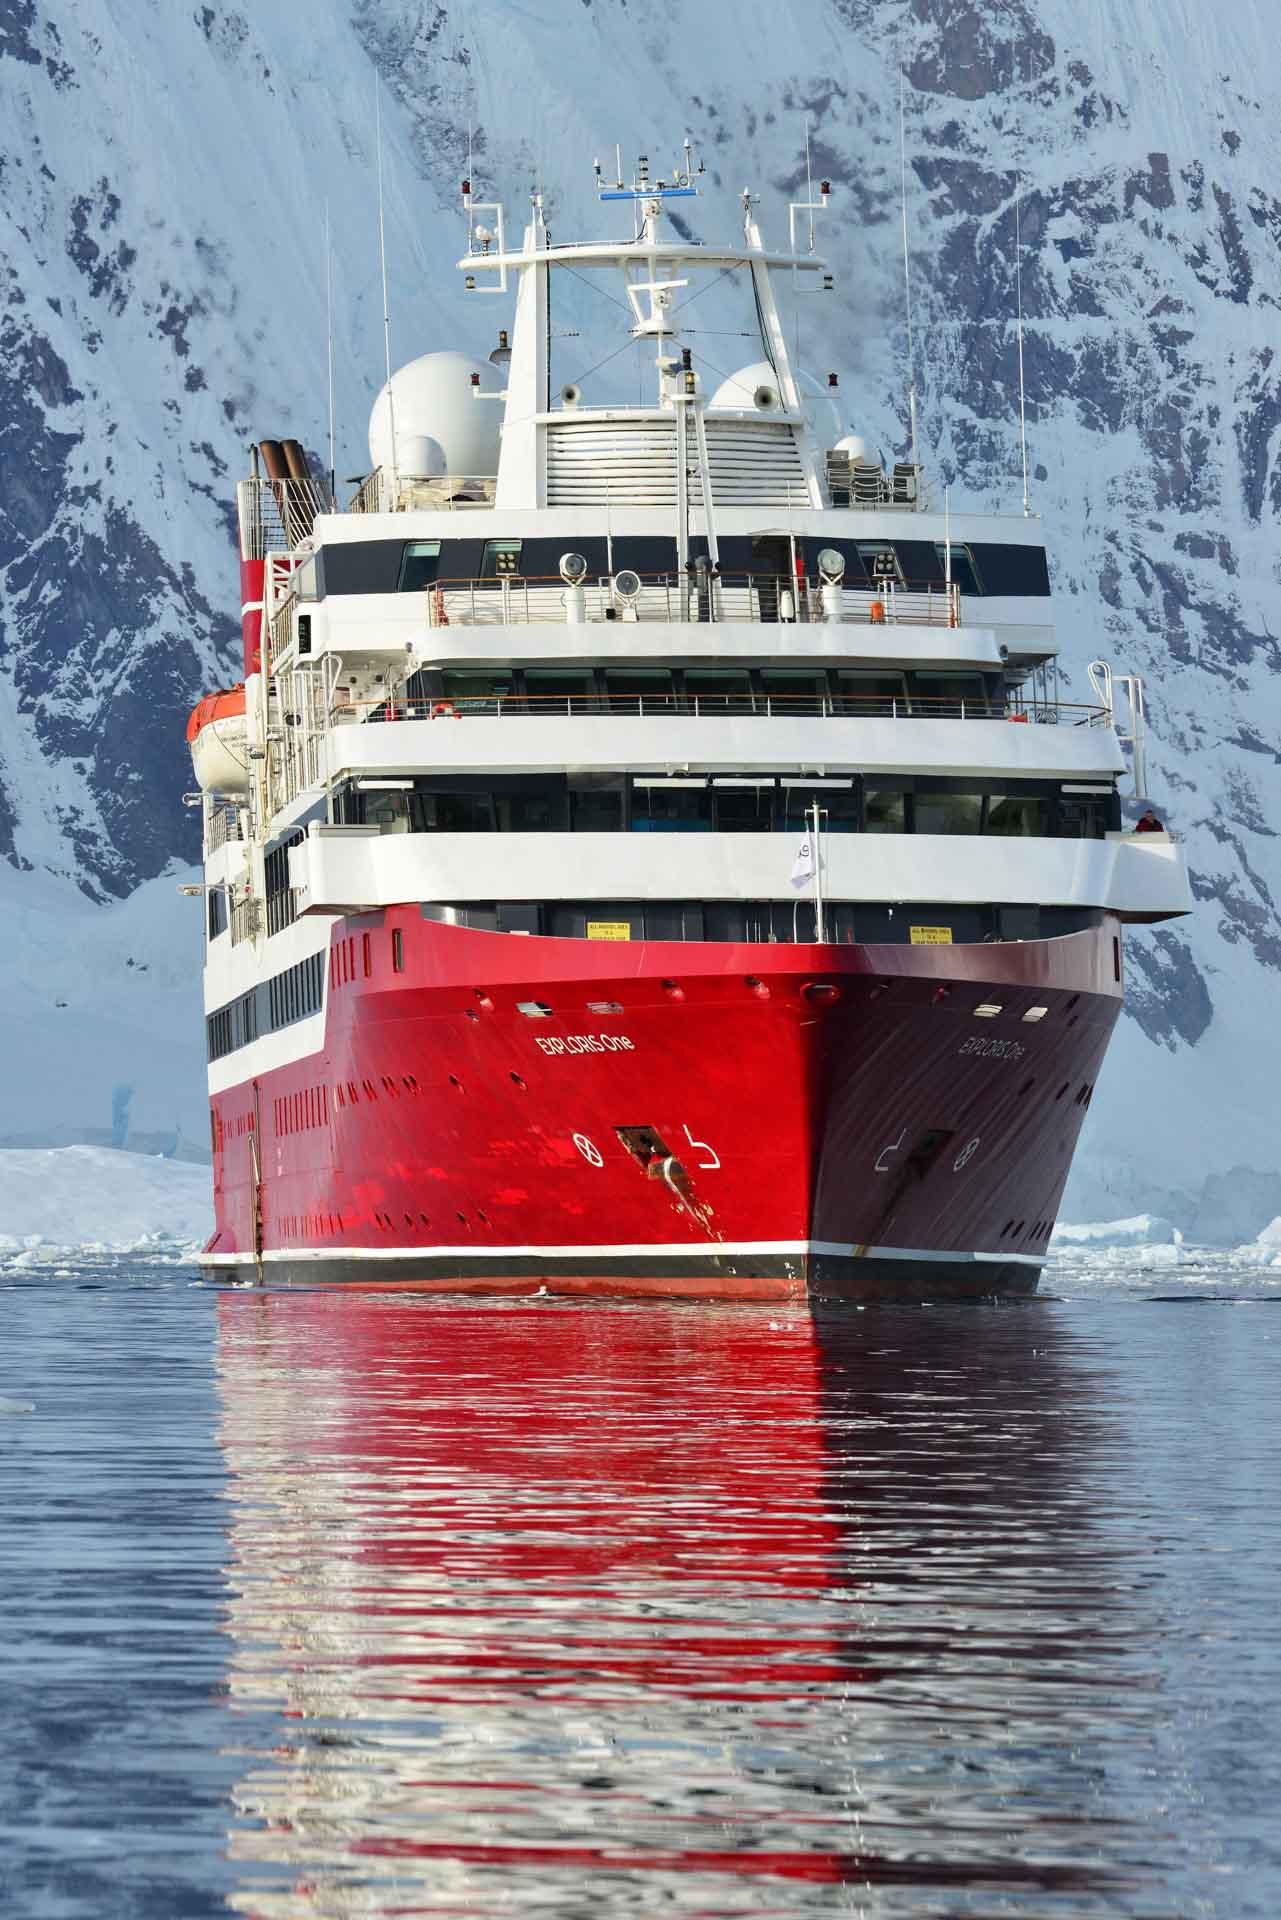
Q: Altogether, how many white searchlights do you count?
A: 3